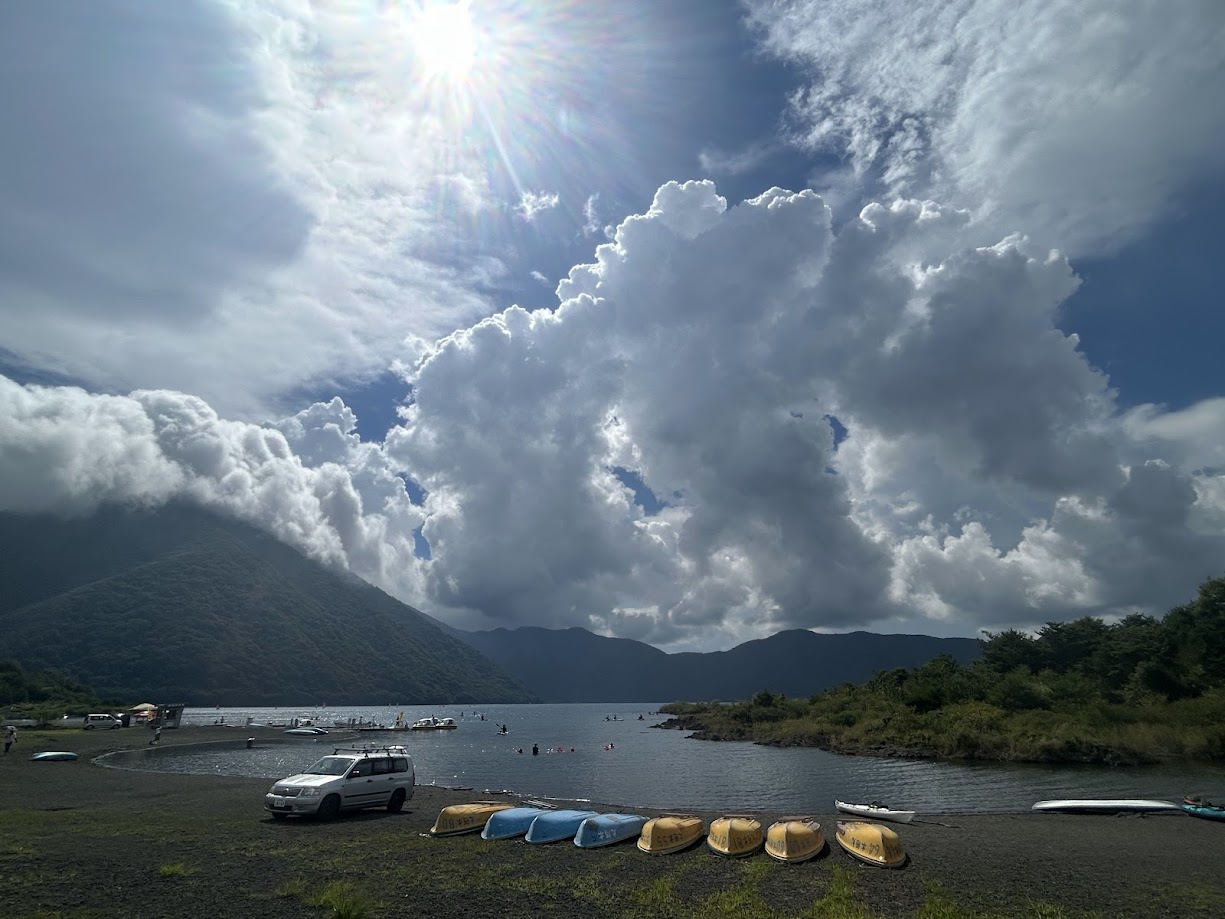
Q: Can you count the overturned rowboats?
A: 8